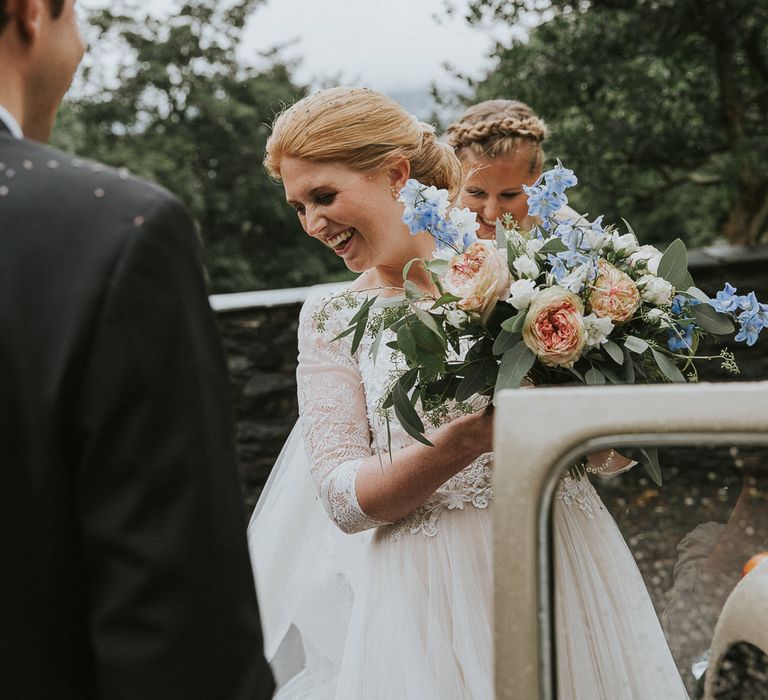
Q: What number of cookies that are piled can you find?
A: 0